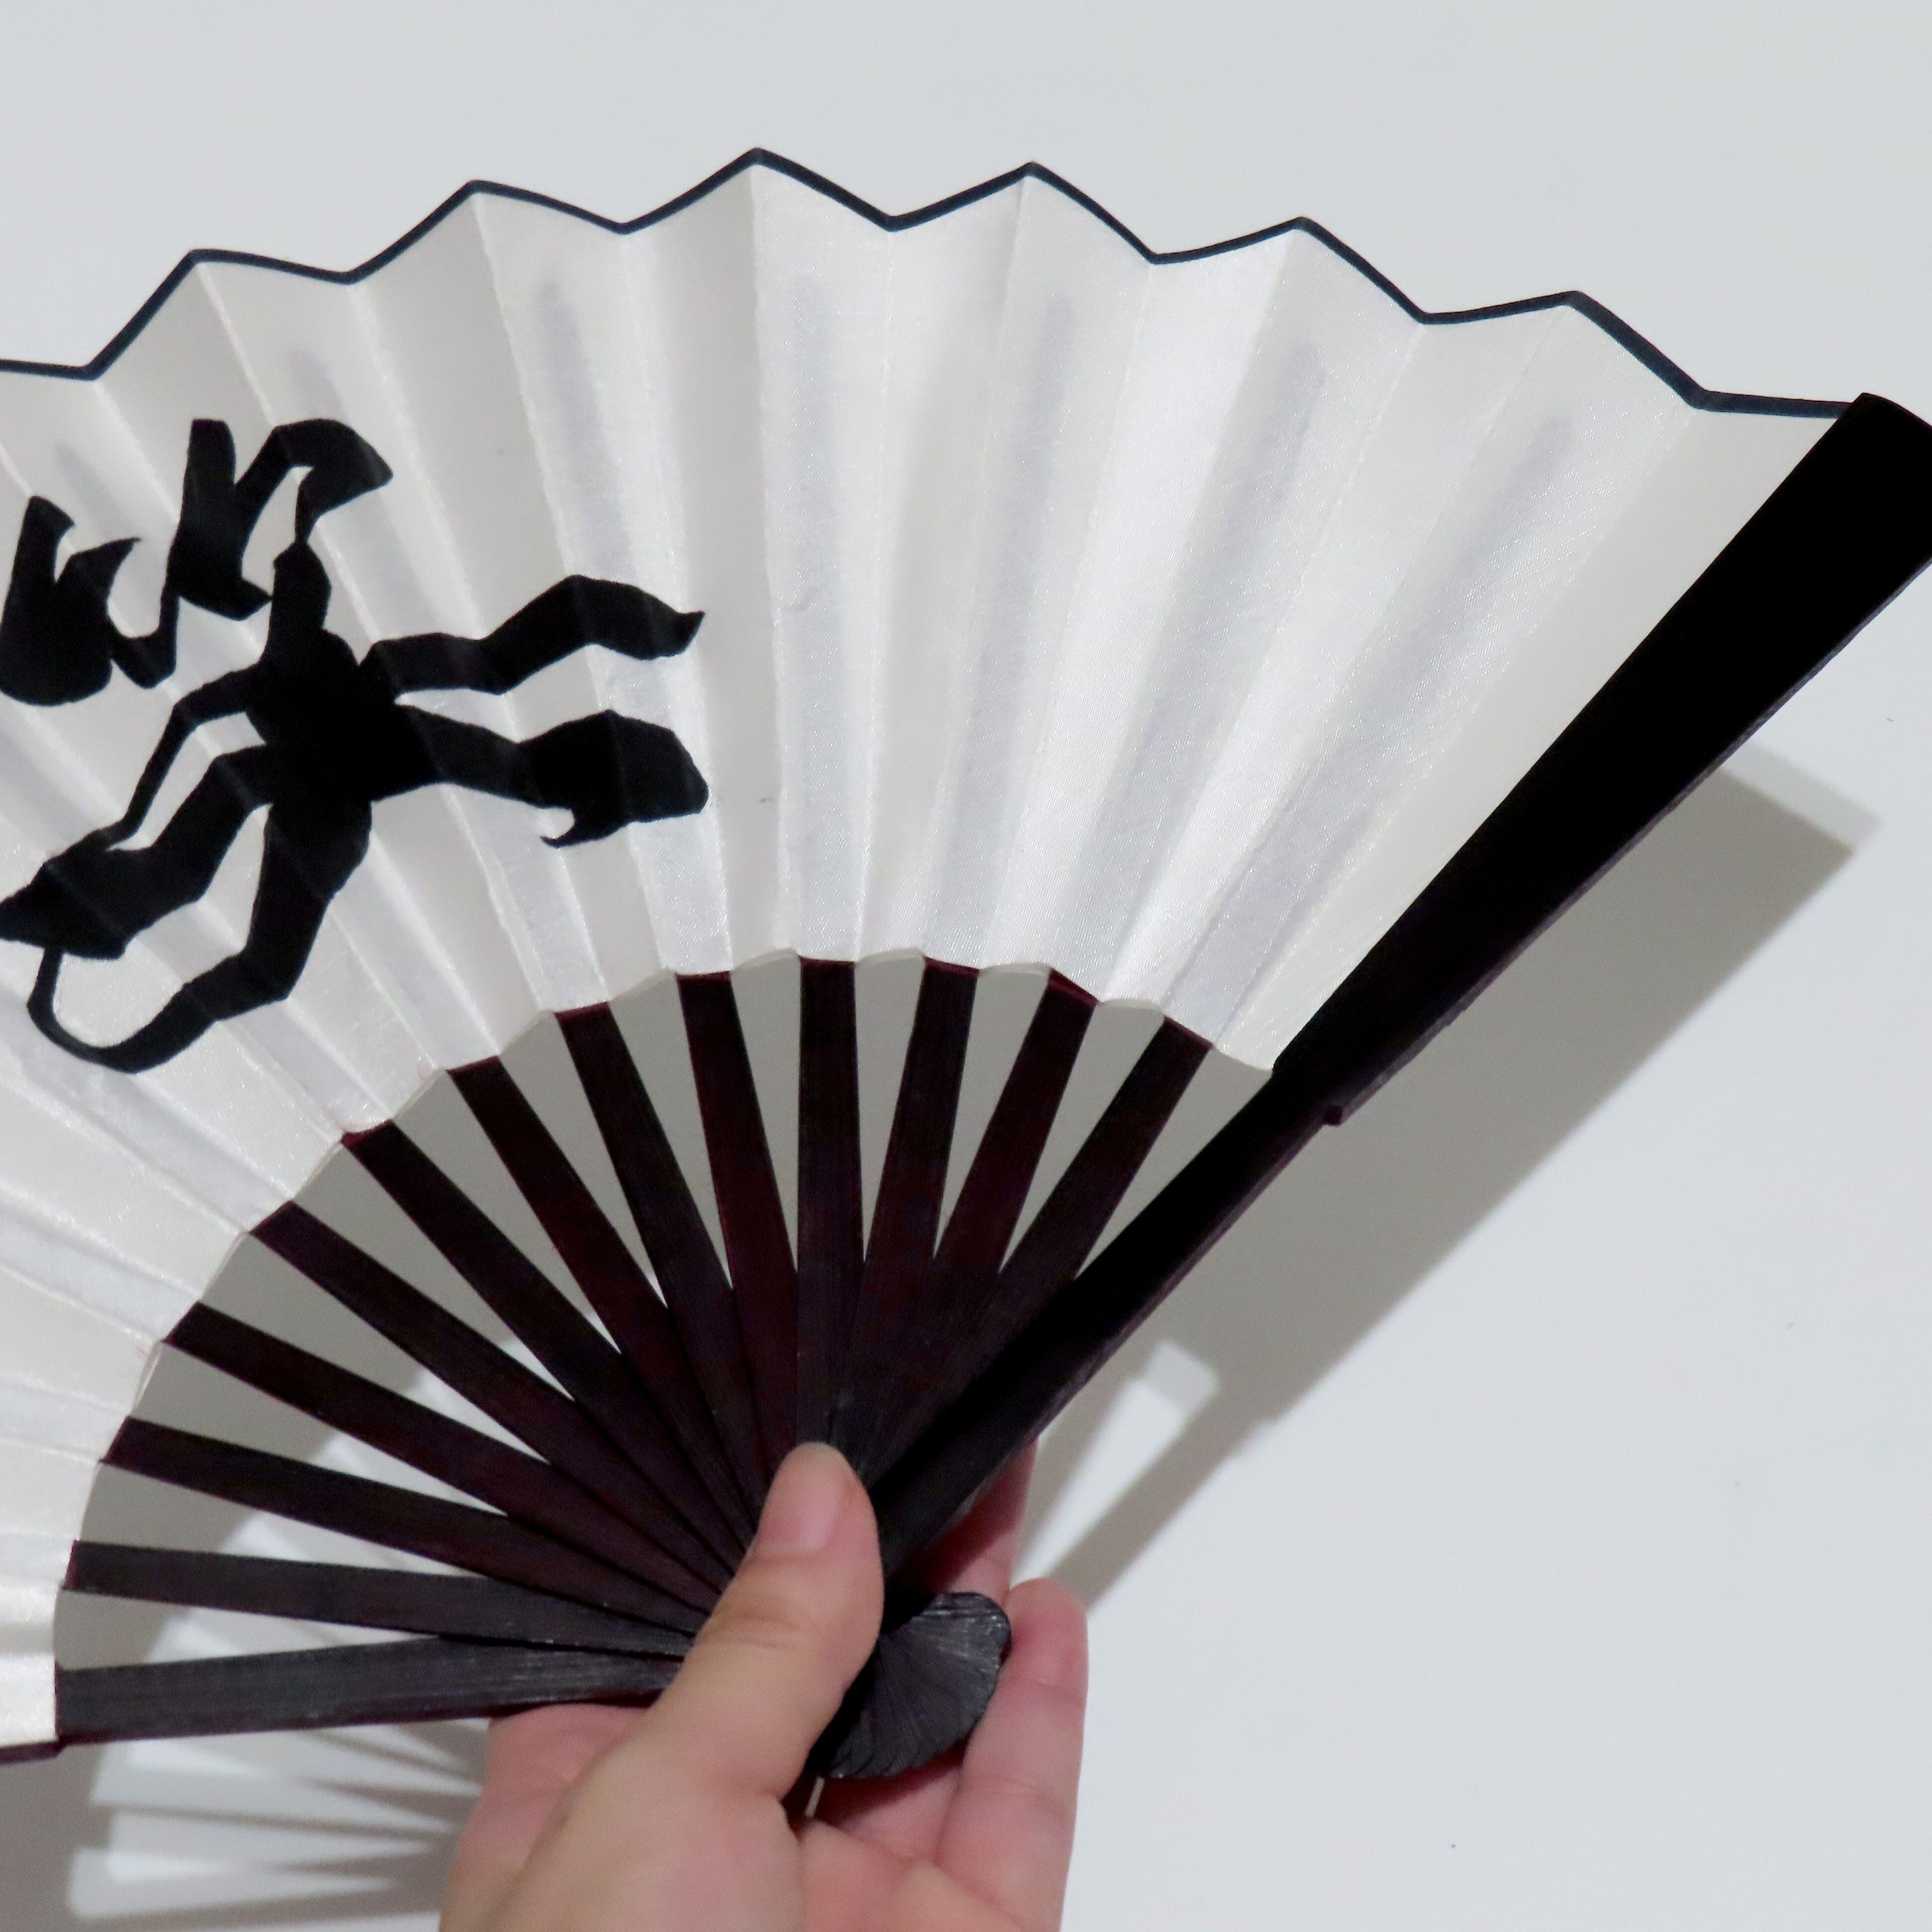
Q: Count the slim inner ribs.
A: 12